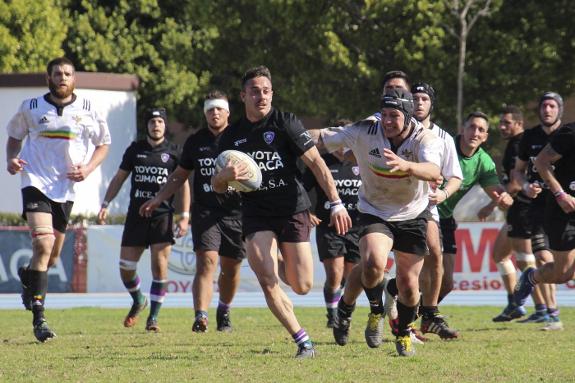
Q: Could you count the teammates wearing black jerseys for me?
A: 7